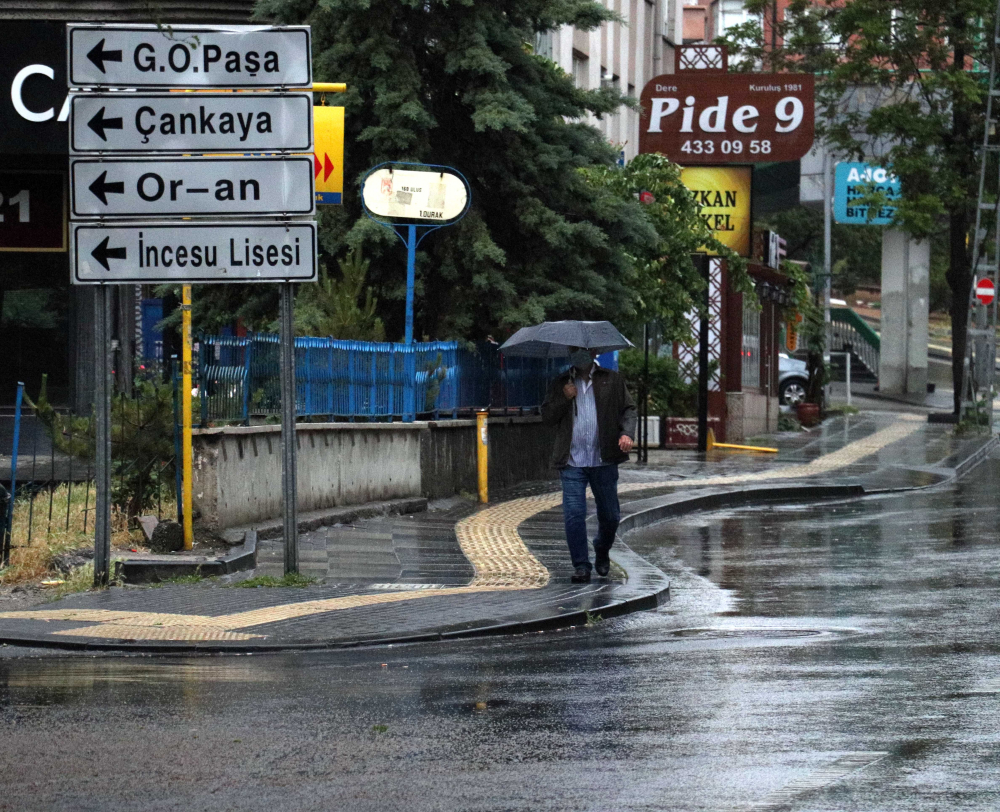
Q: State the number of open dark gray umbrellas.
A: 1